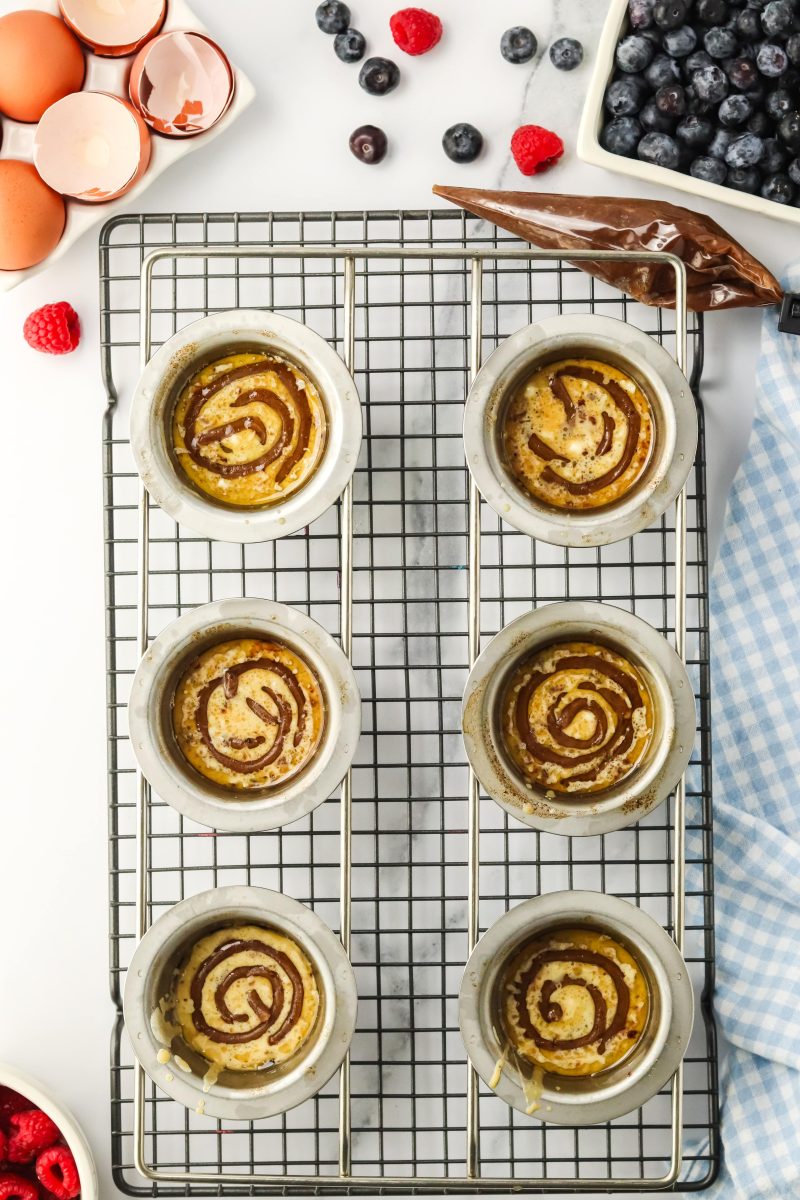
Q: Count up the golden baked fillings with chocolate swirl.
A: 6